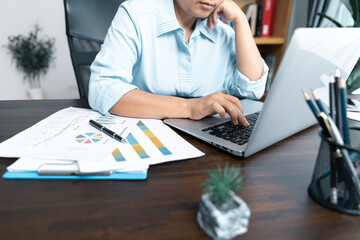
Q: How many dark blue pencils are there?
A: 3